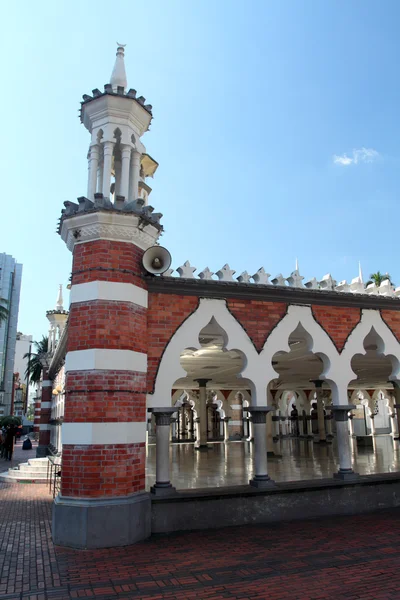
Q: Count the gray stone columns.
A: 3